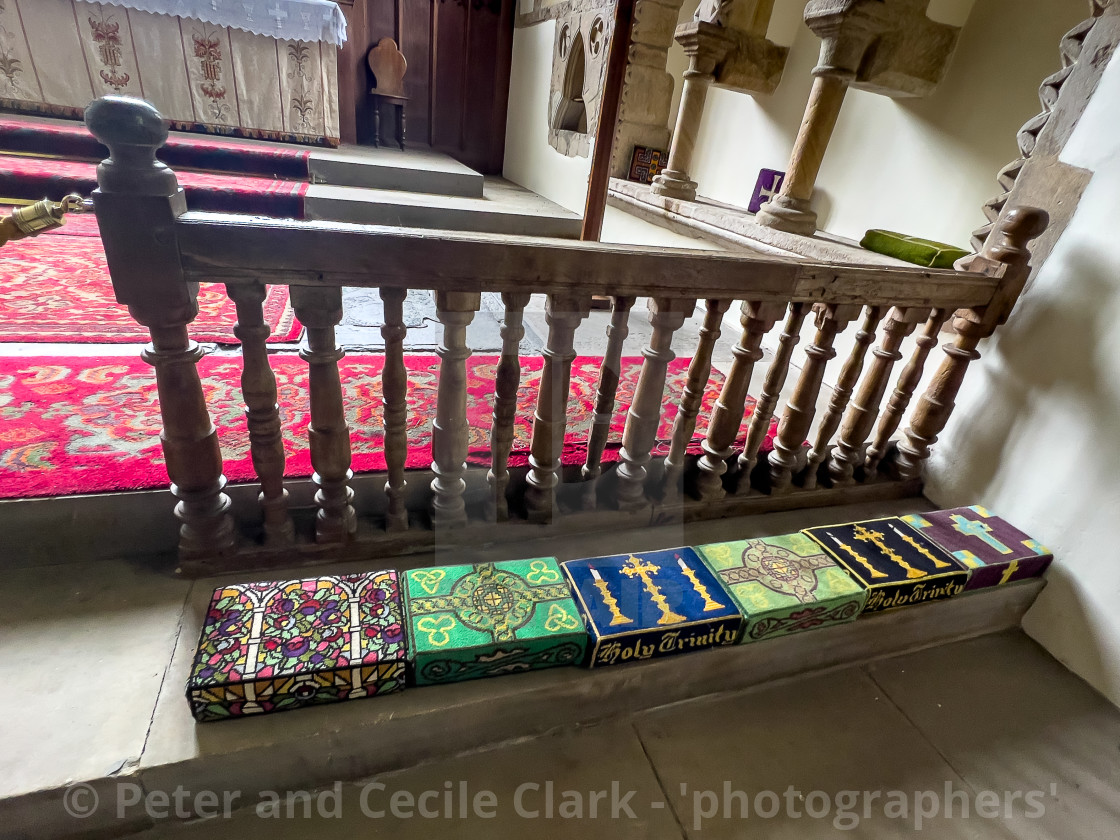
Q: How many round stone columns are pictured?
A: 2